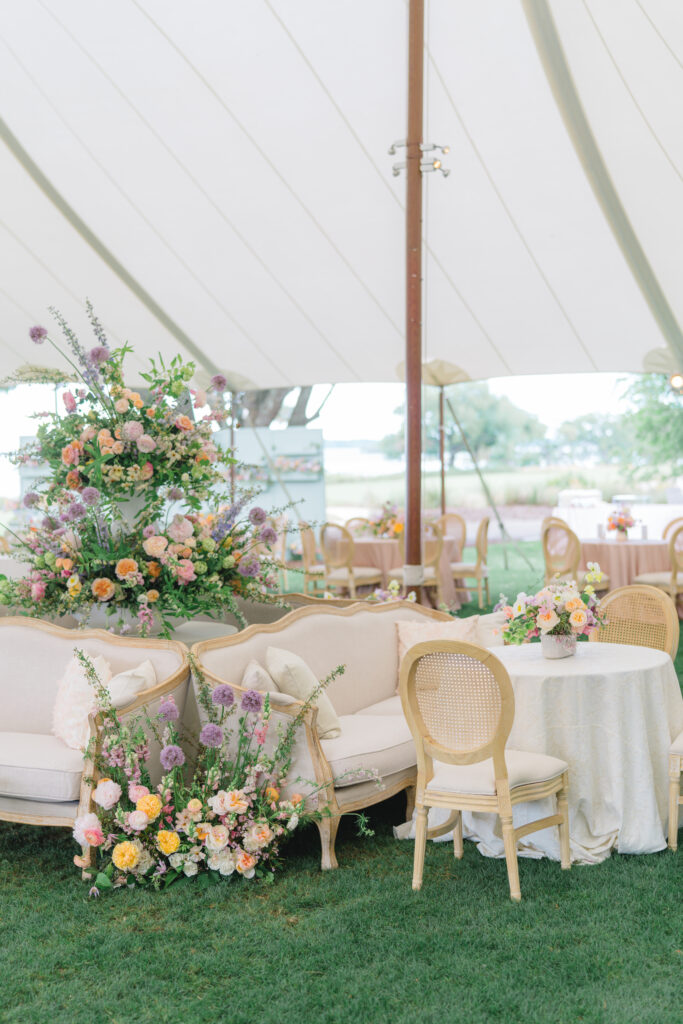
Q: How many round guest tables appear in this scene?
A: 3